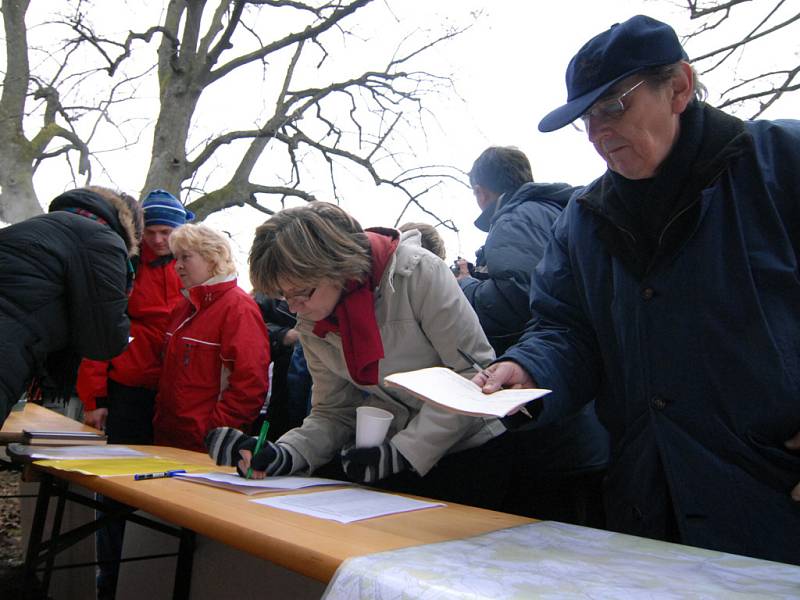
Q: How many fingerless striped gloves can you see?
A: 2